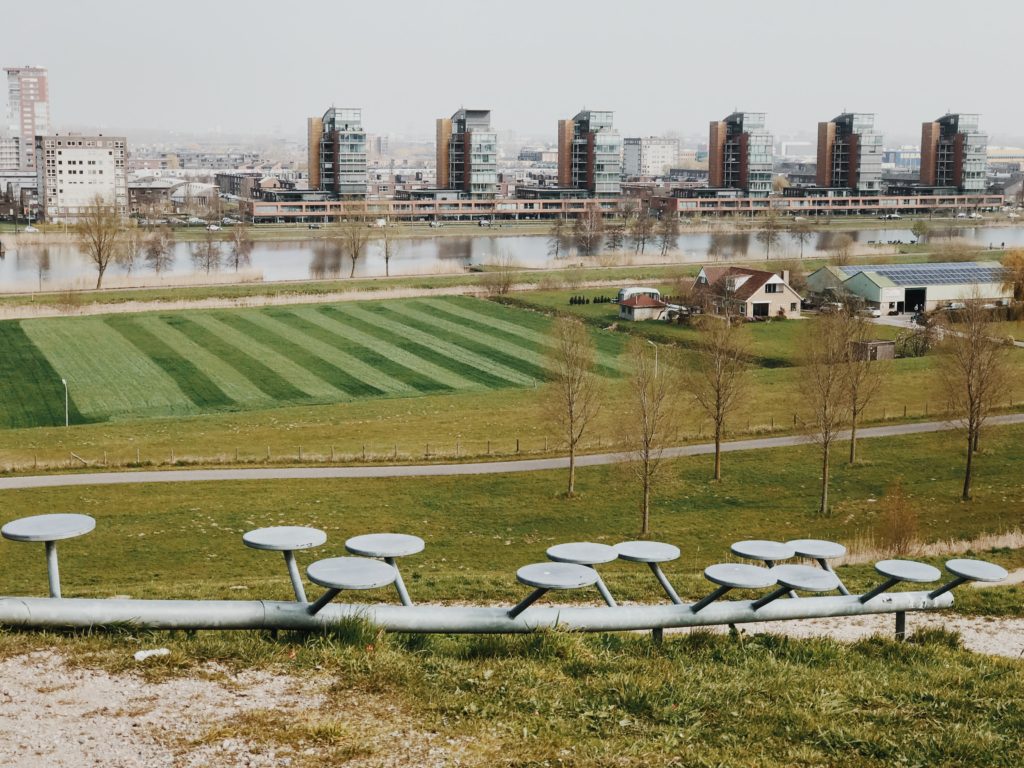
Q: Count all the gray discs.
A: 13